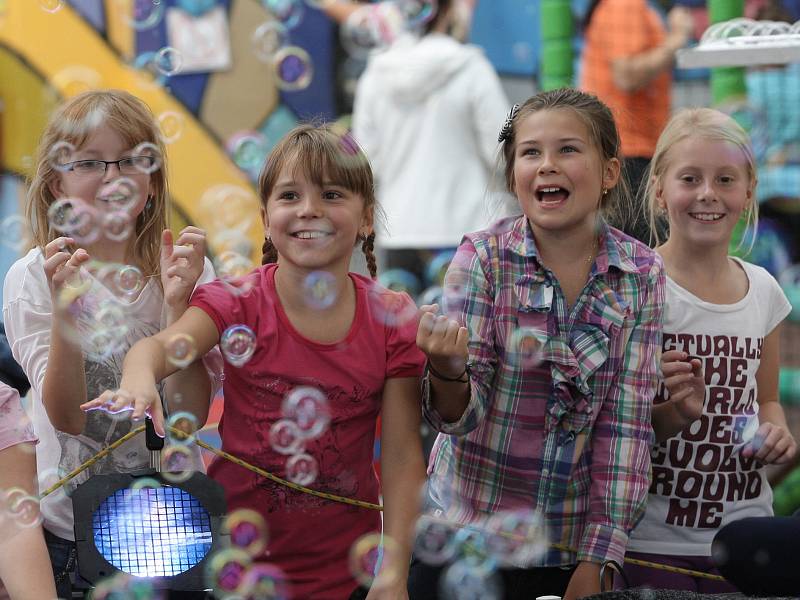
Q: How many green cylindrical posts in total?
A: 2